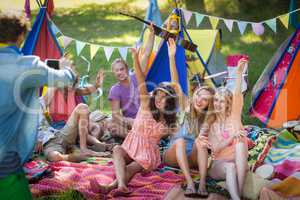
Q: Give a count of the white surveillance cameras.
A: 0